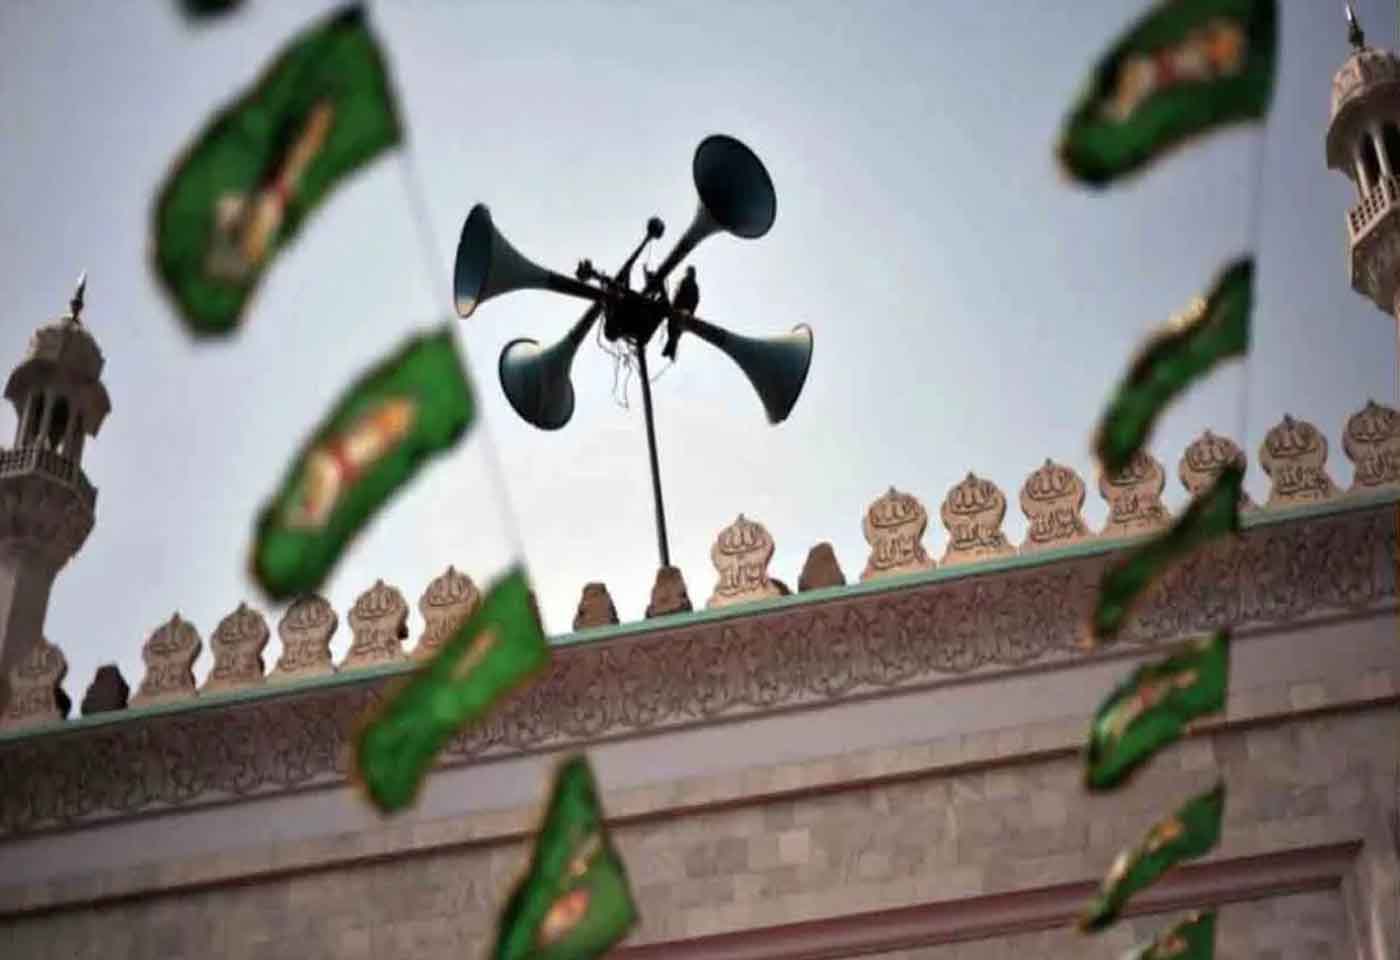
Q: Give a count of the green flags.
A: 11